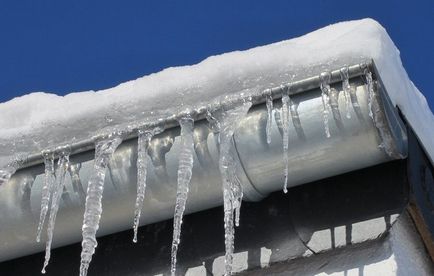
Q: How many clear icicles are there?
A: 11